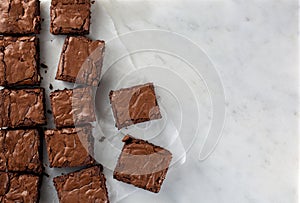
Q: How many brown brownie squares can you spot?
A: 12